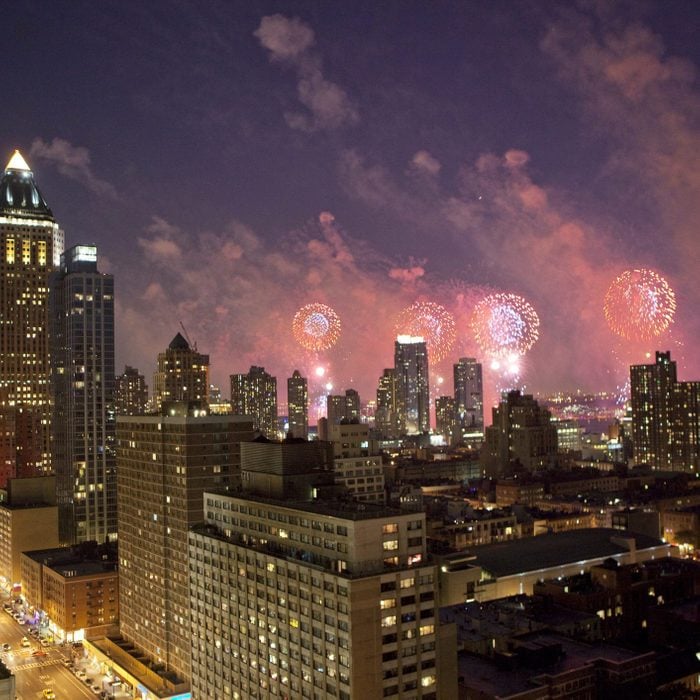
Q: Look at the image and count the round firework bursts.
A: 4